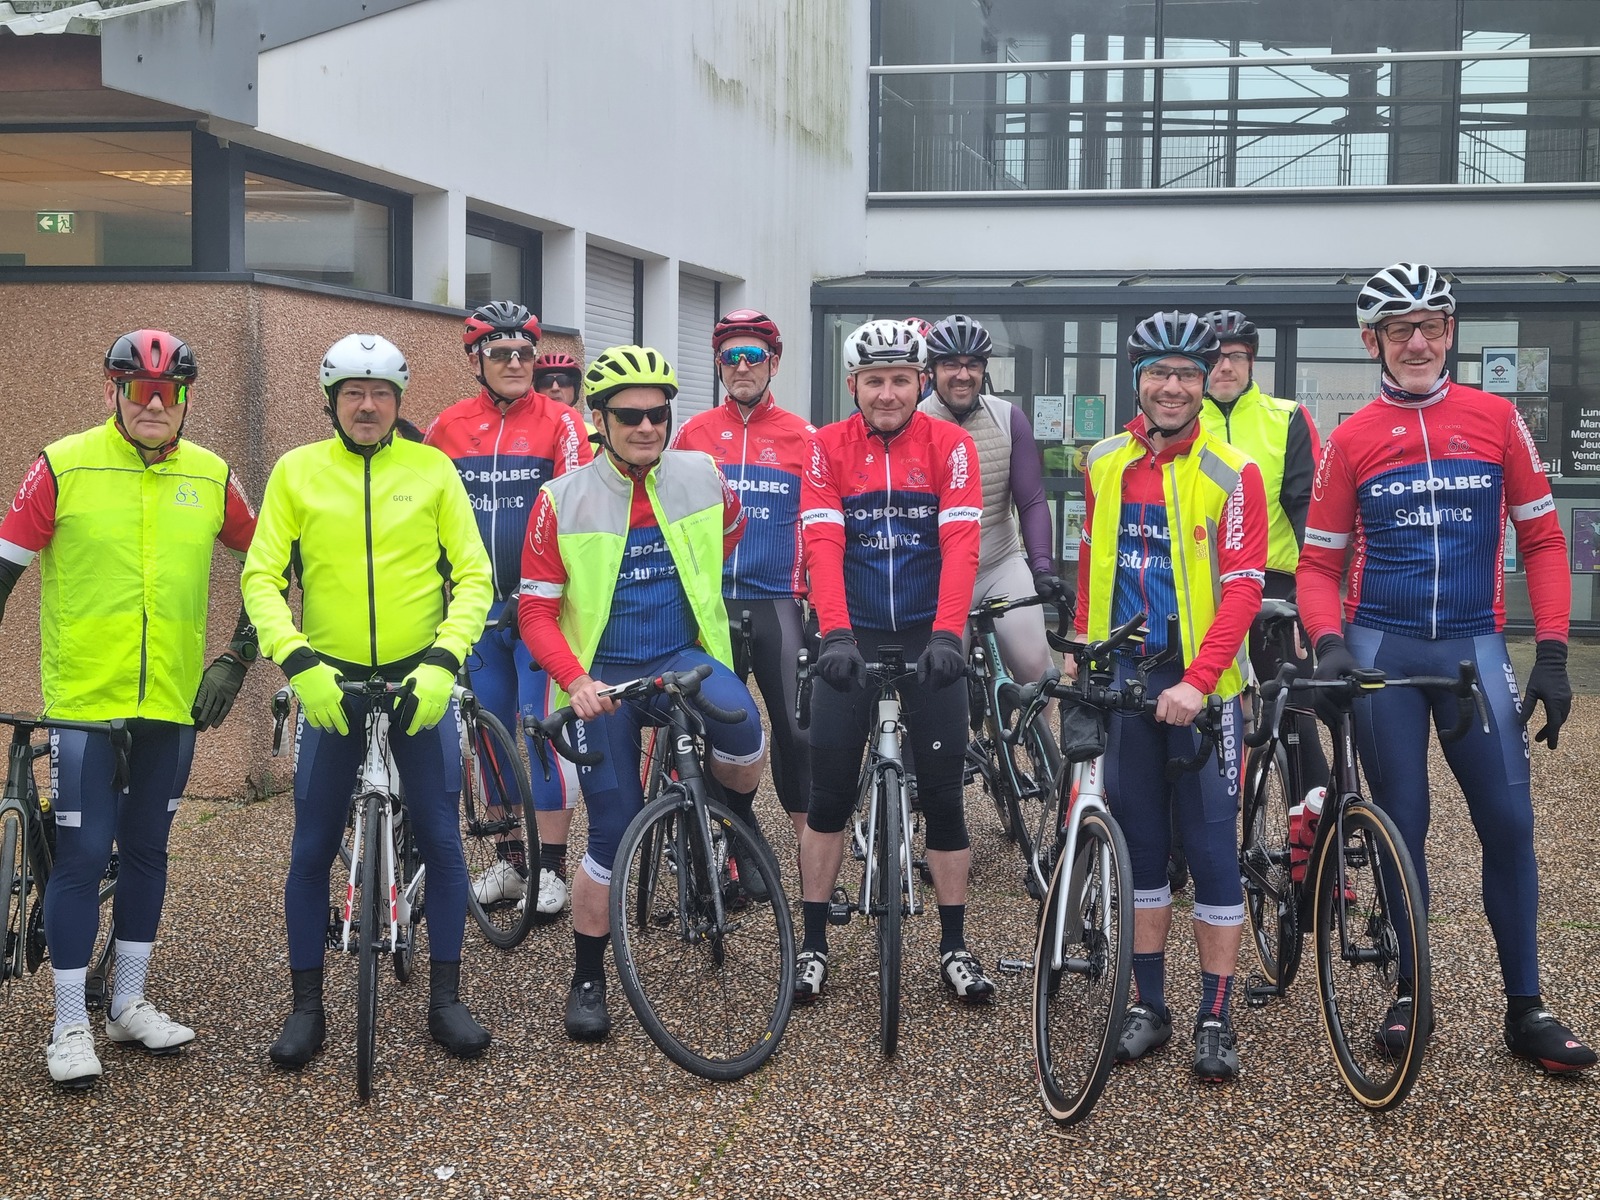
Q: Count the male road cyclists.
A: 11